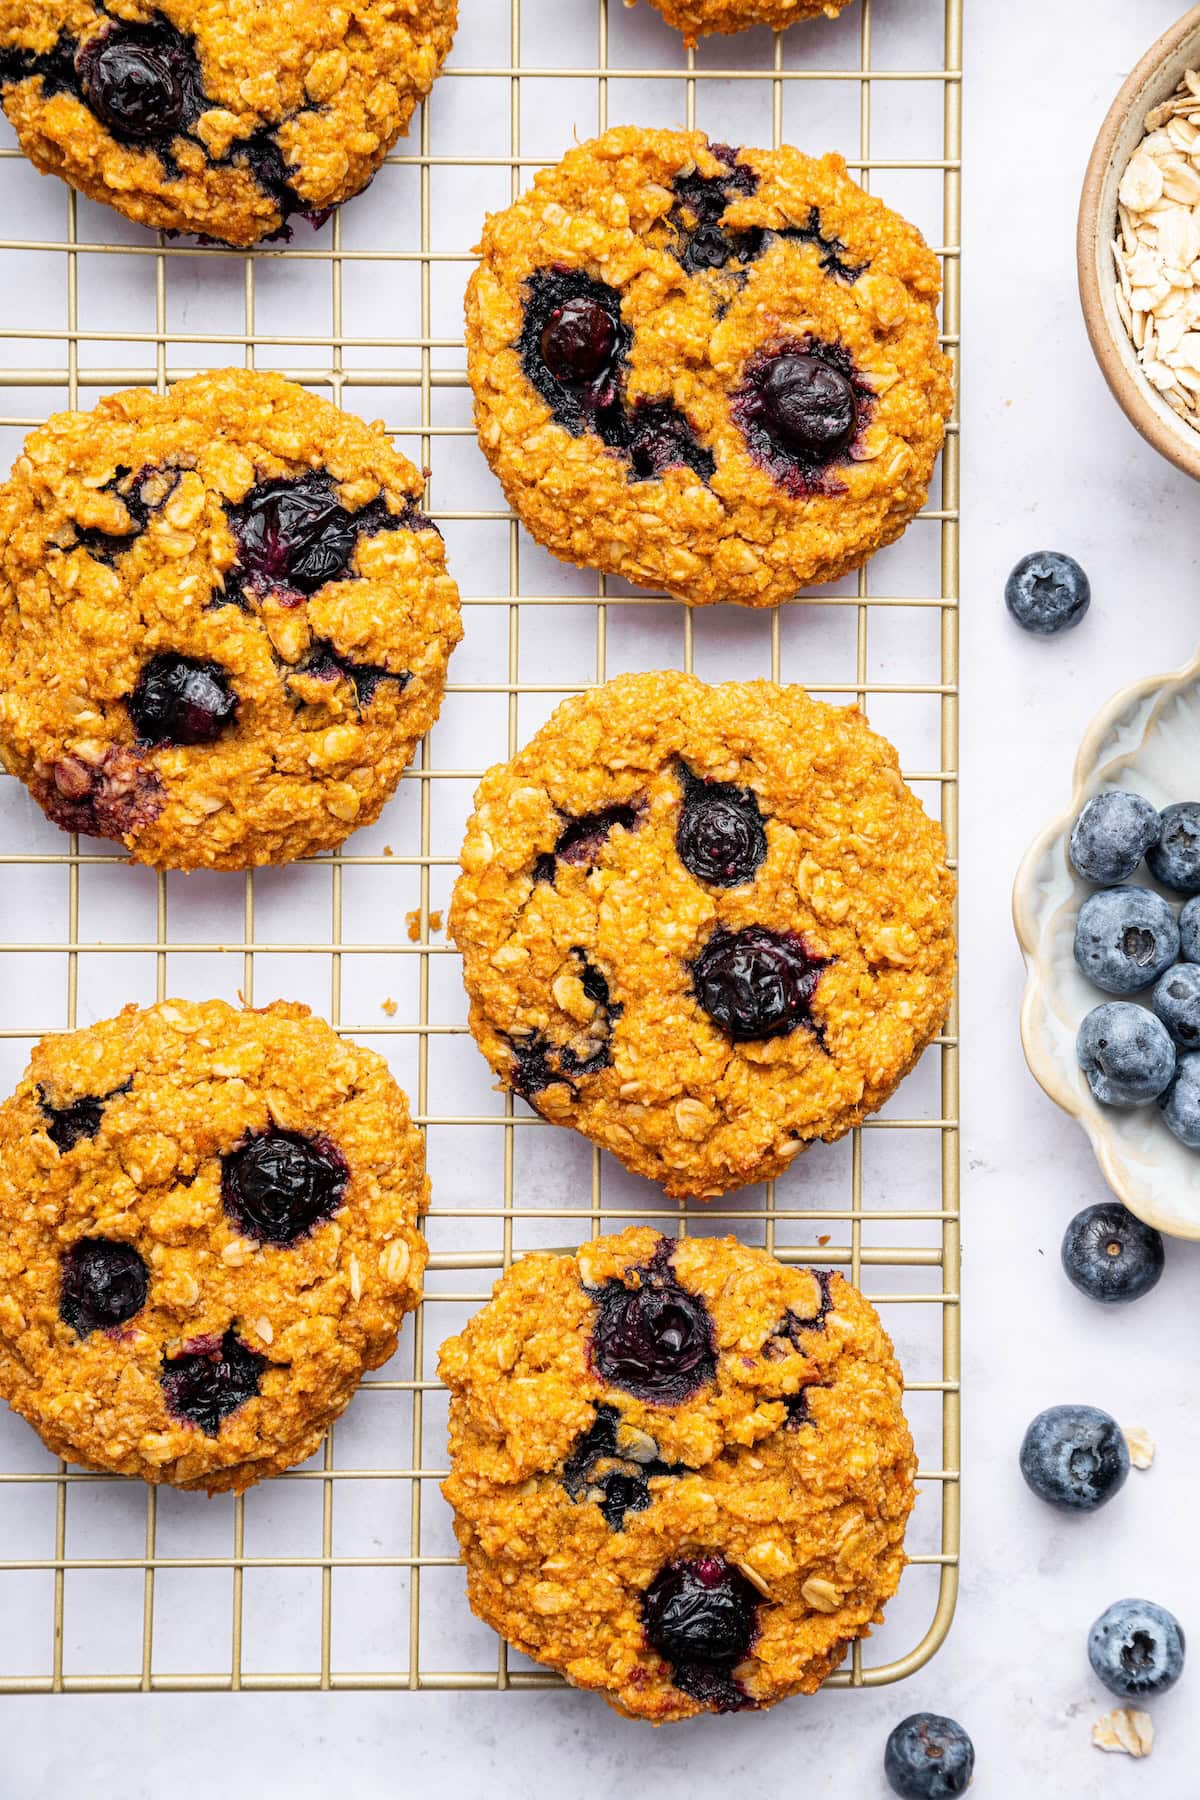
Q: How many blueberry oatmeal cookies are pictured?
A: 7